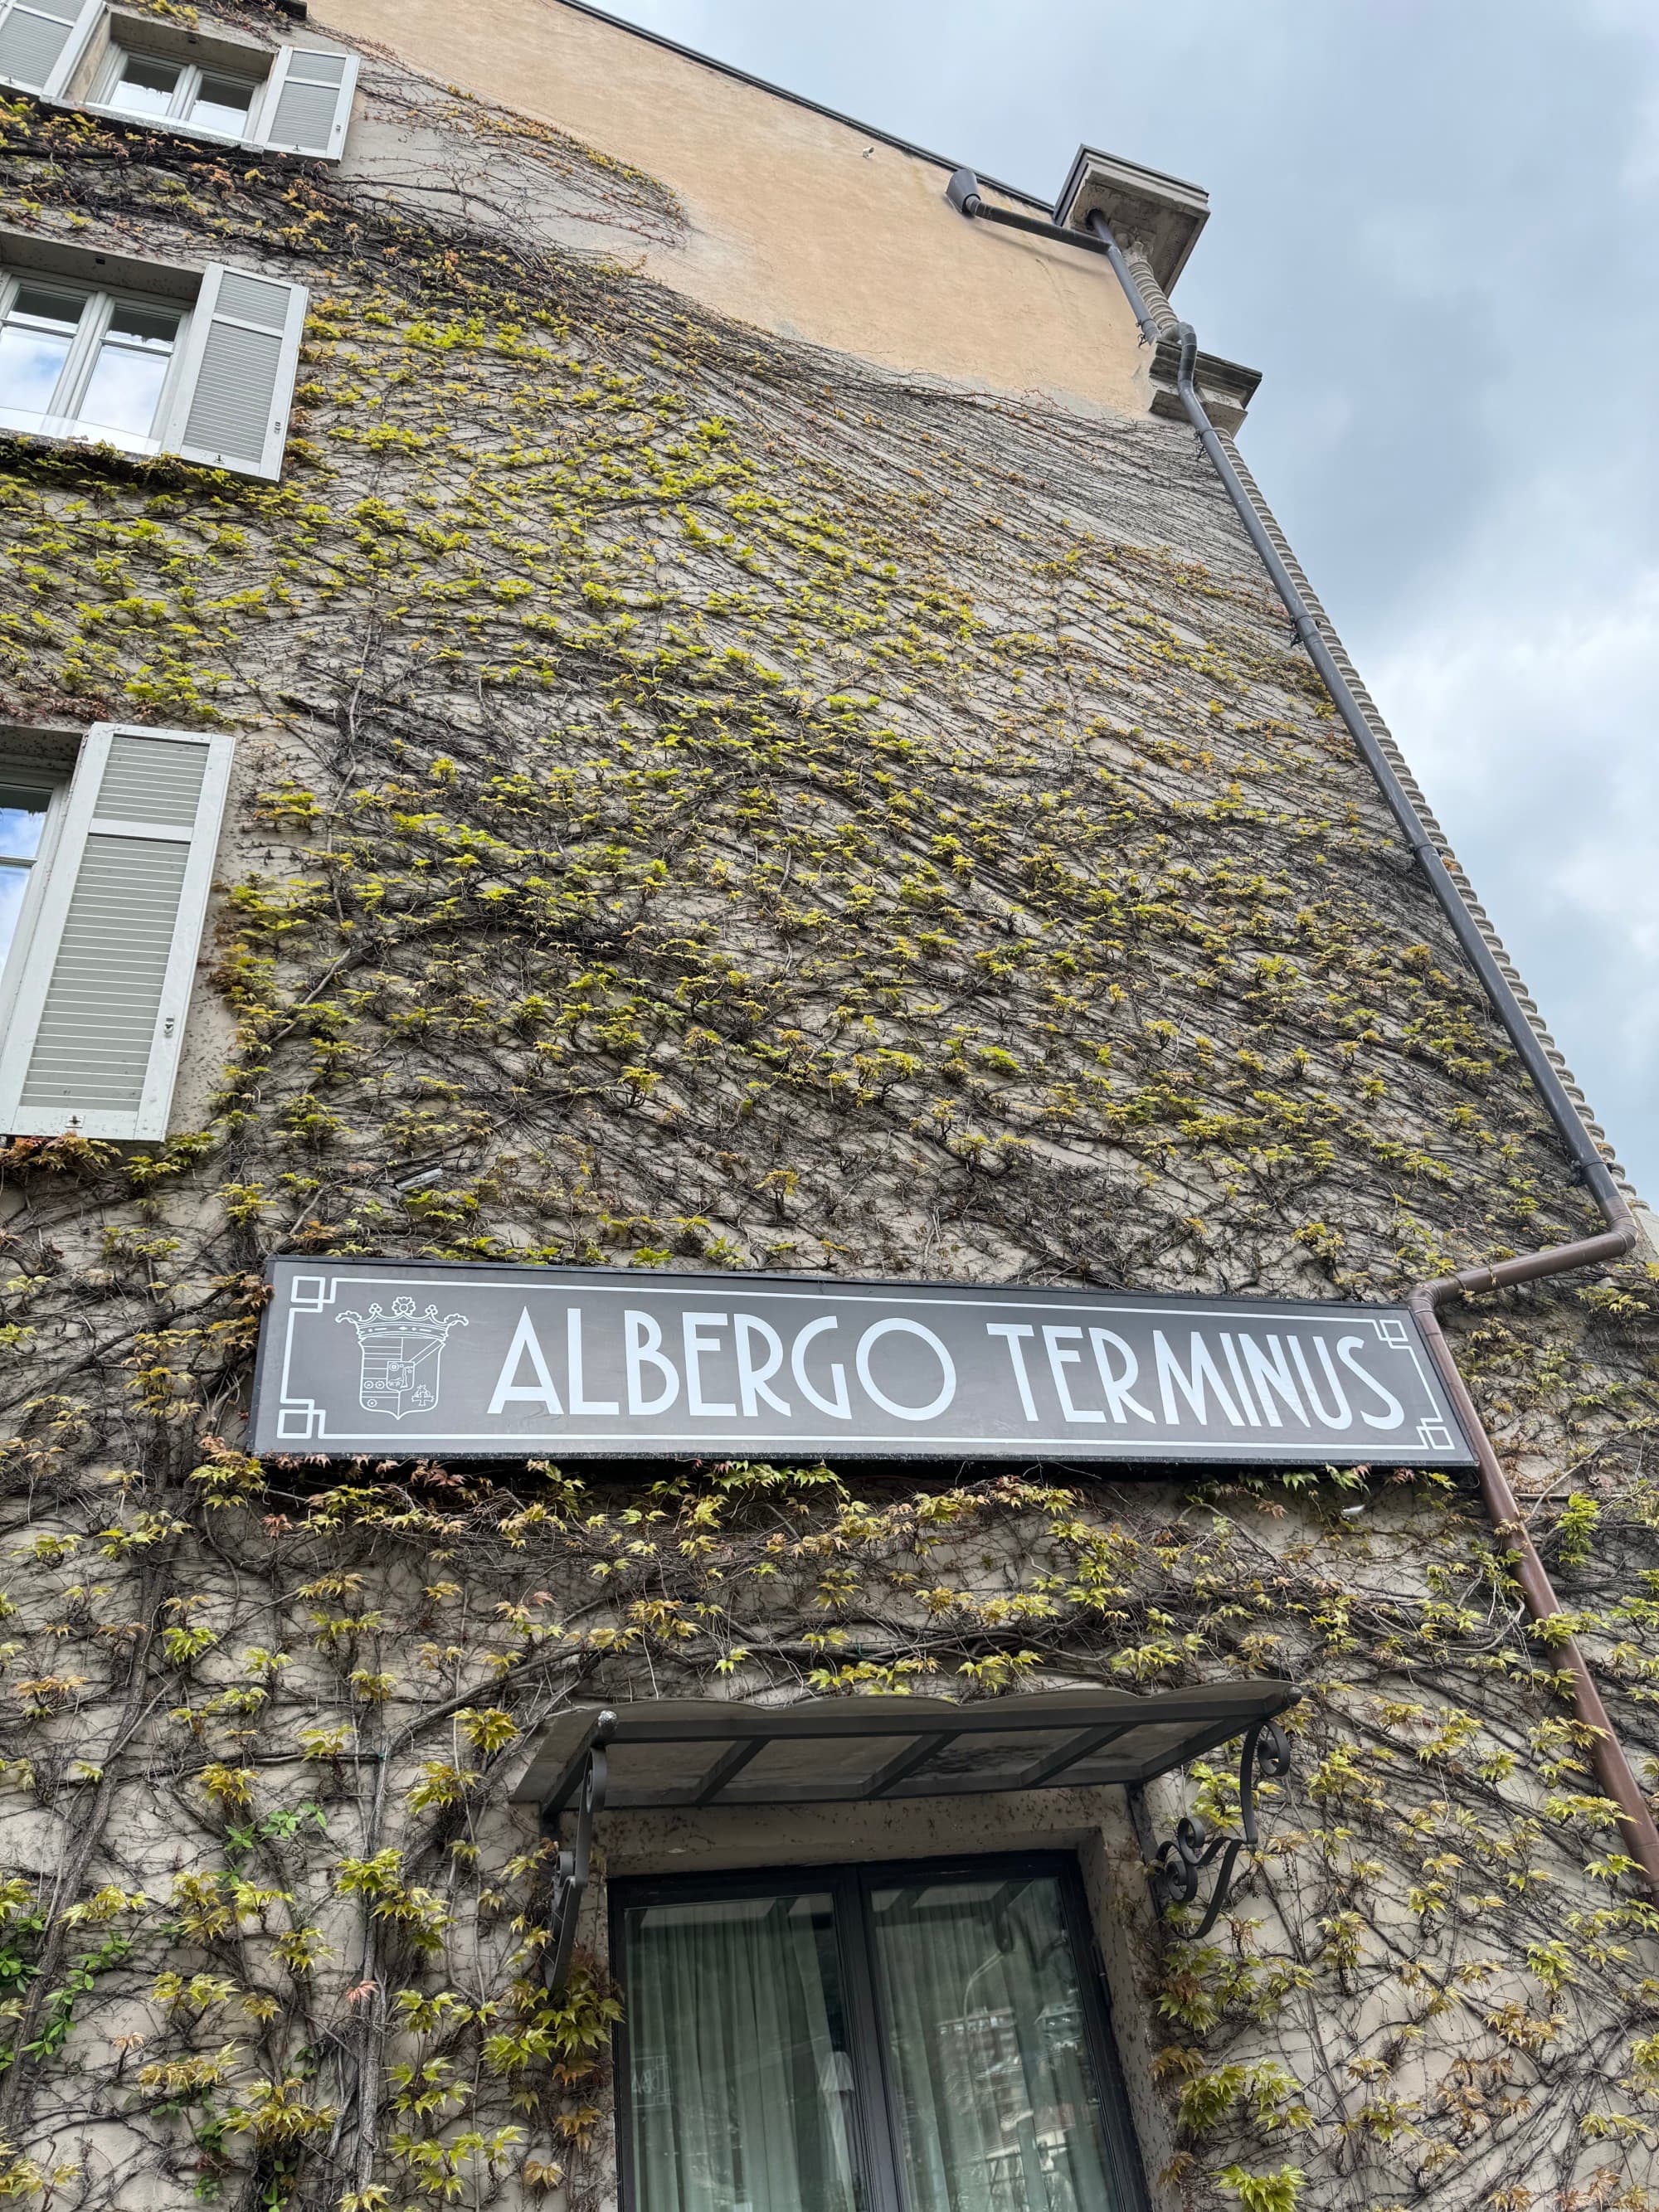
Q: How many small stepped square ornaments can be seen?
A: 4